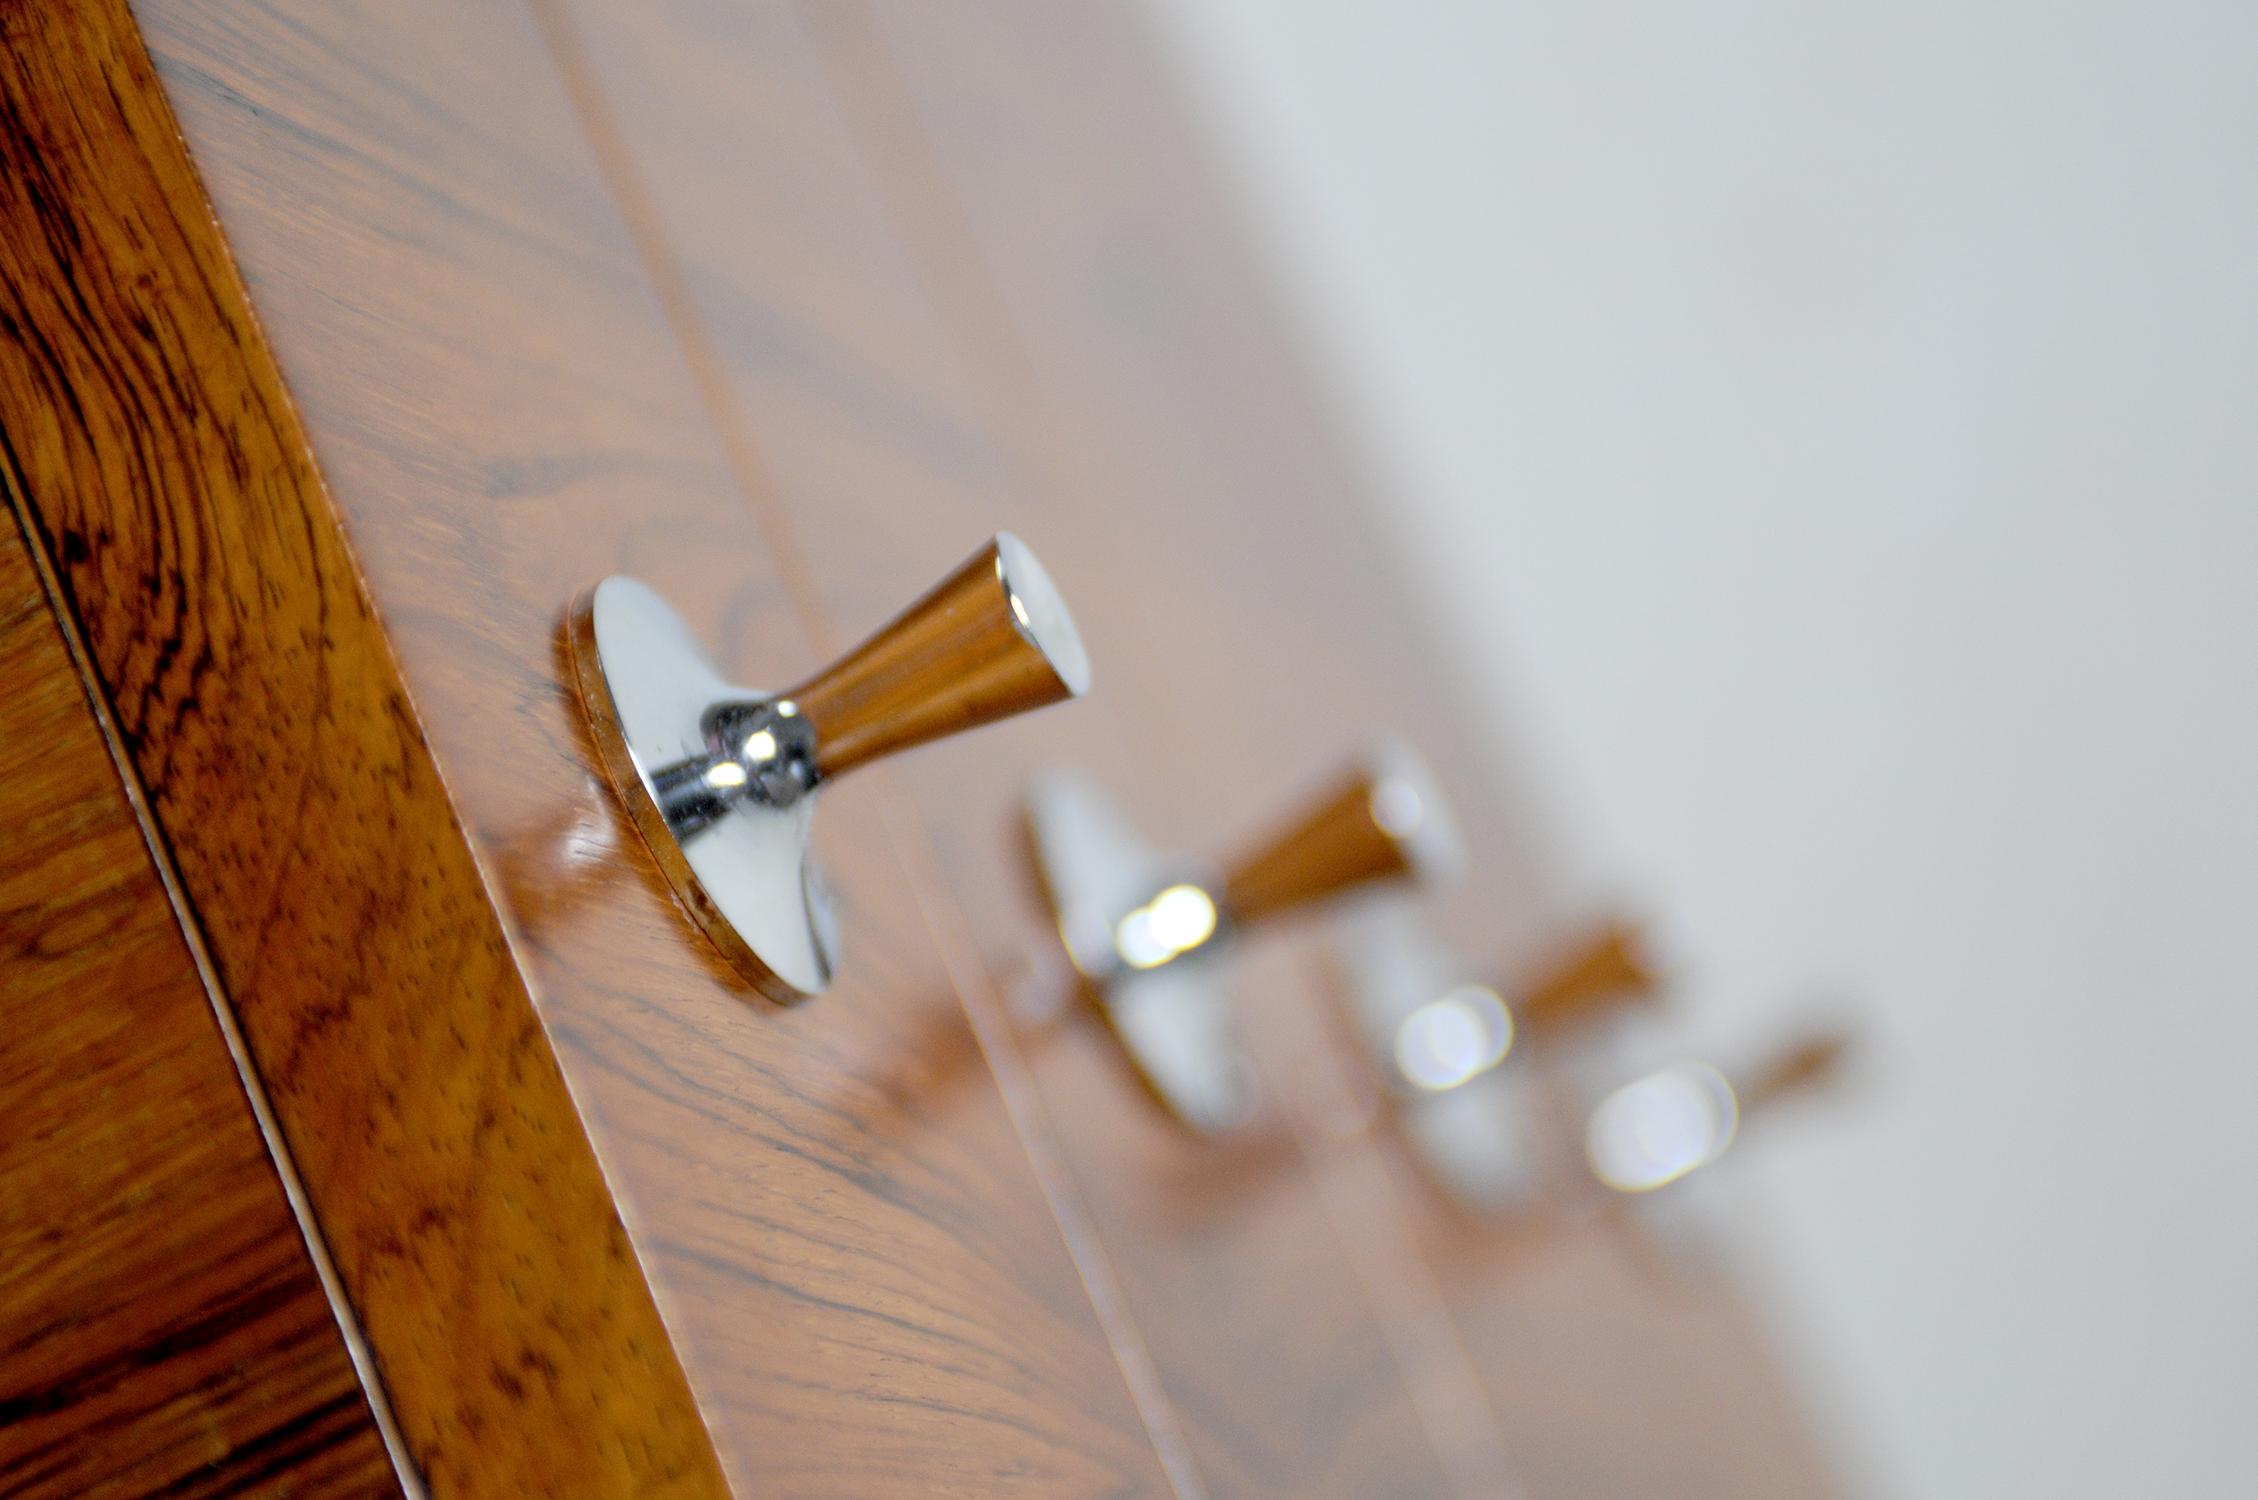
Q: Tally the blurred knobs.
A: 3